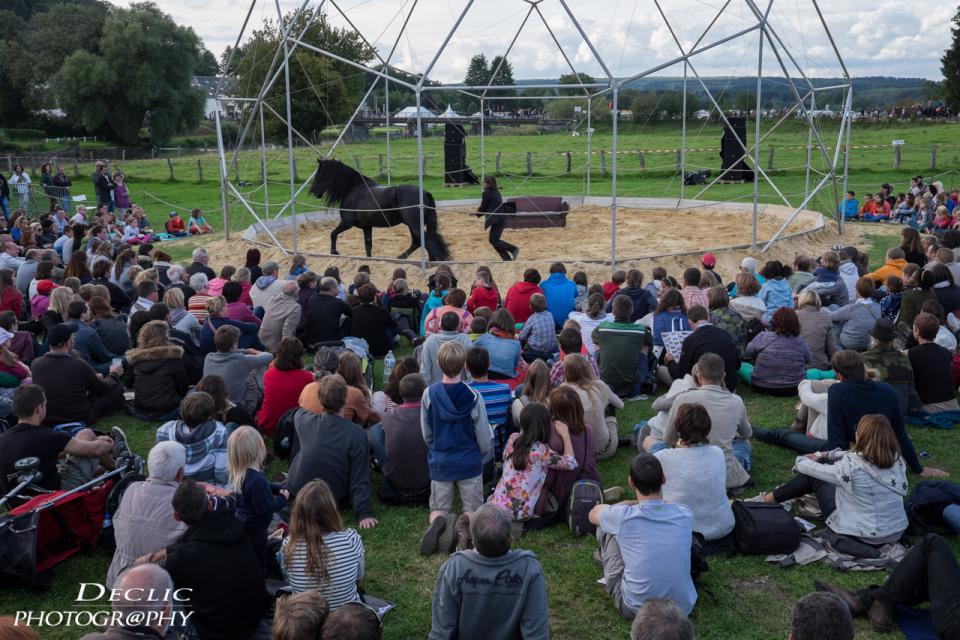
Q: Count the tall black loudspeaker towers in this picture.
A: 2